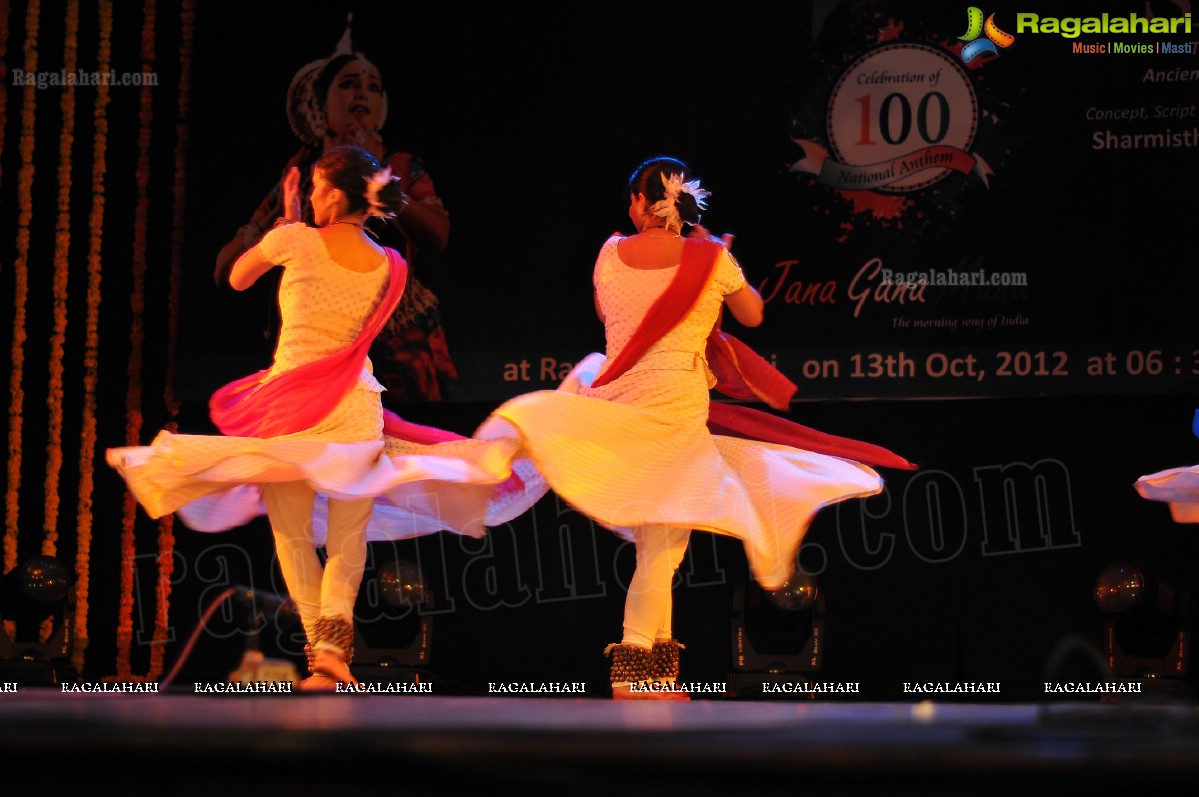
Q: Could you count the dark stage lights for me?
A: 4